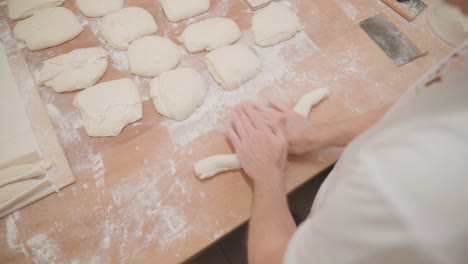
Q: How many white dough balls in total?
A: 12